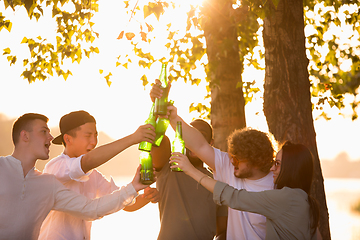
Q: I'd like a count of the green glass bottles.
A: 5